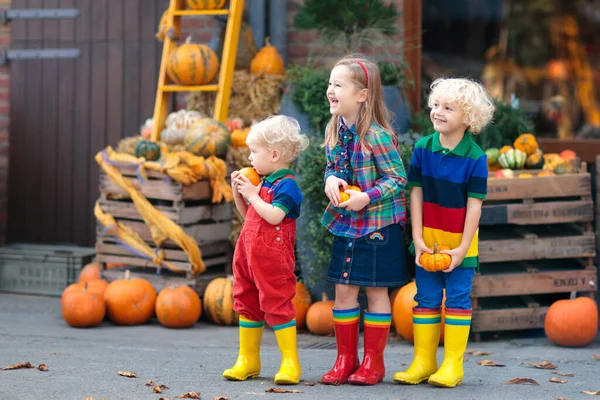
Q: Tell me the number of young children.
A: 3